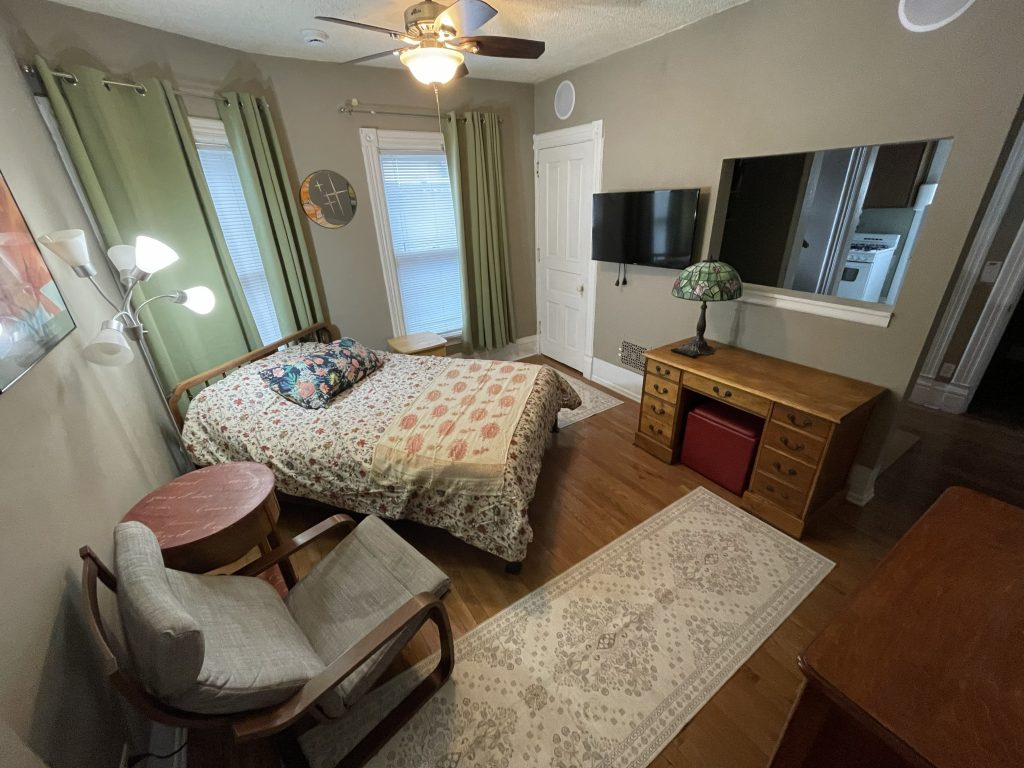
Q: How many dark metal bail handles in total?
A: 9